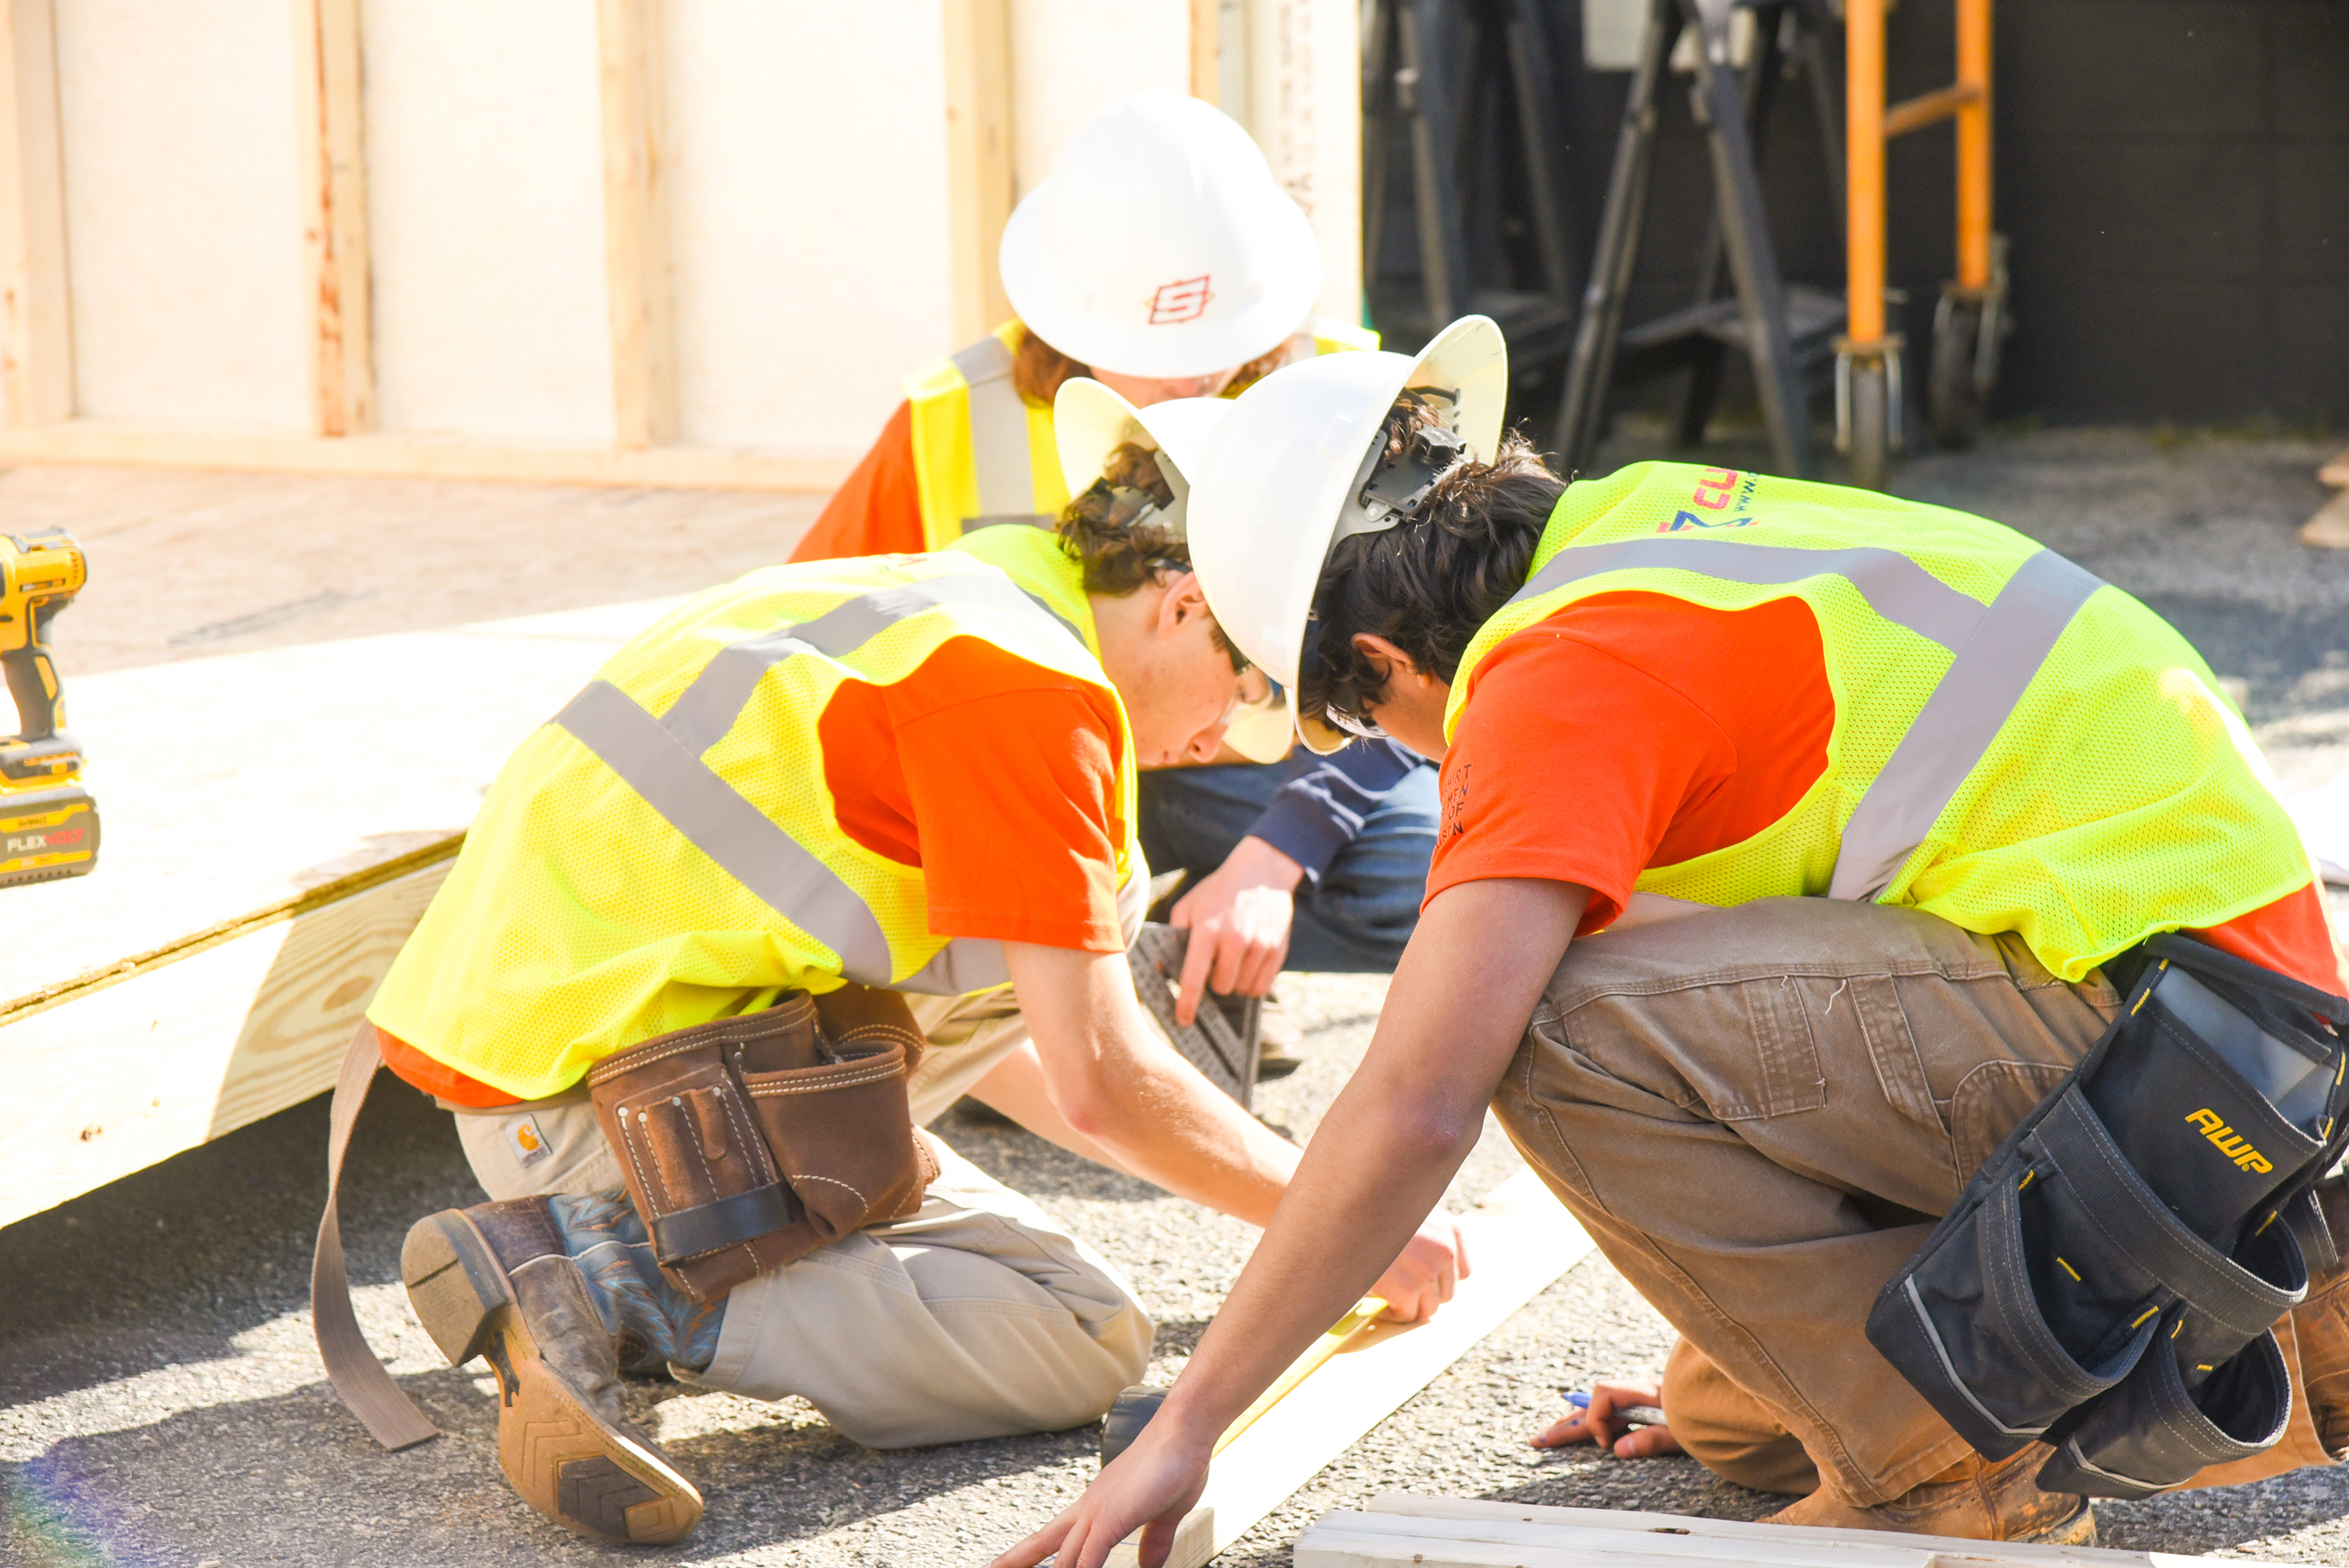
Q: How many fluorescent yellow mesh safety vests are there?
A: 3